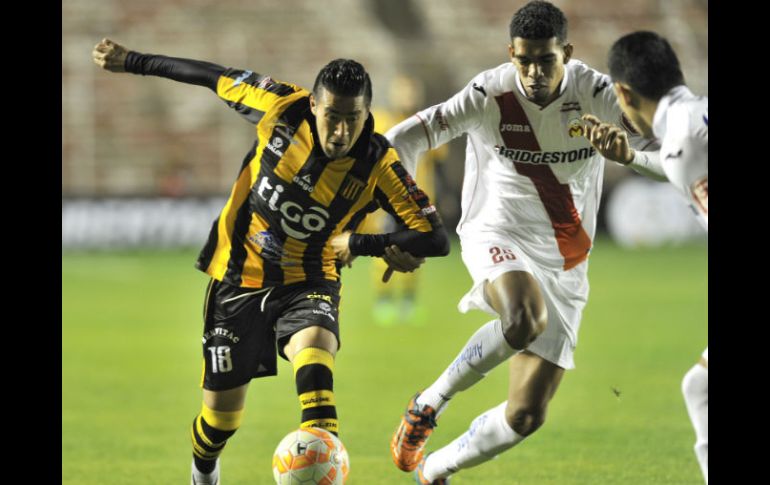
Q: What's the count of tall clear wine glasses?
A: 0